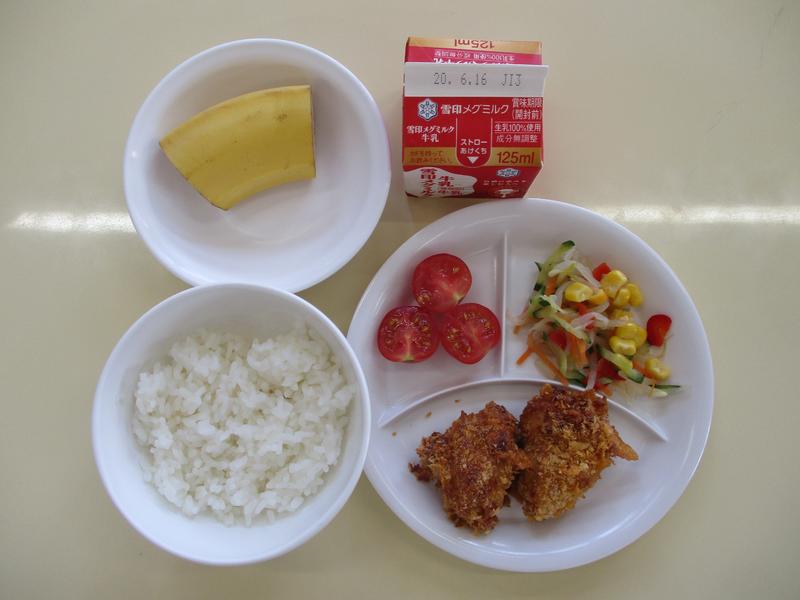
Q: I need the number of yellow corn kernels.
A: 10